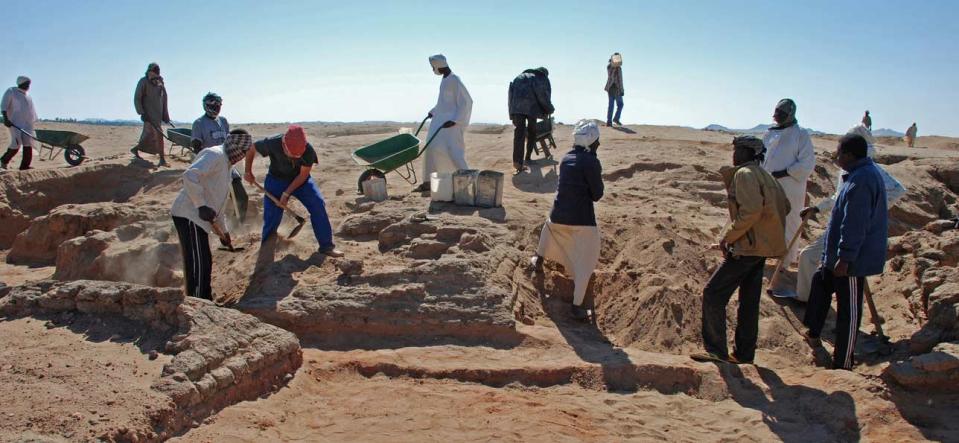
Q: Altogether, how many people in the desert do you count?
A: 15